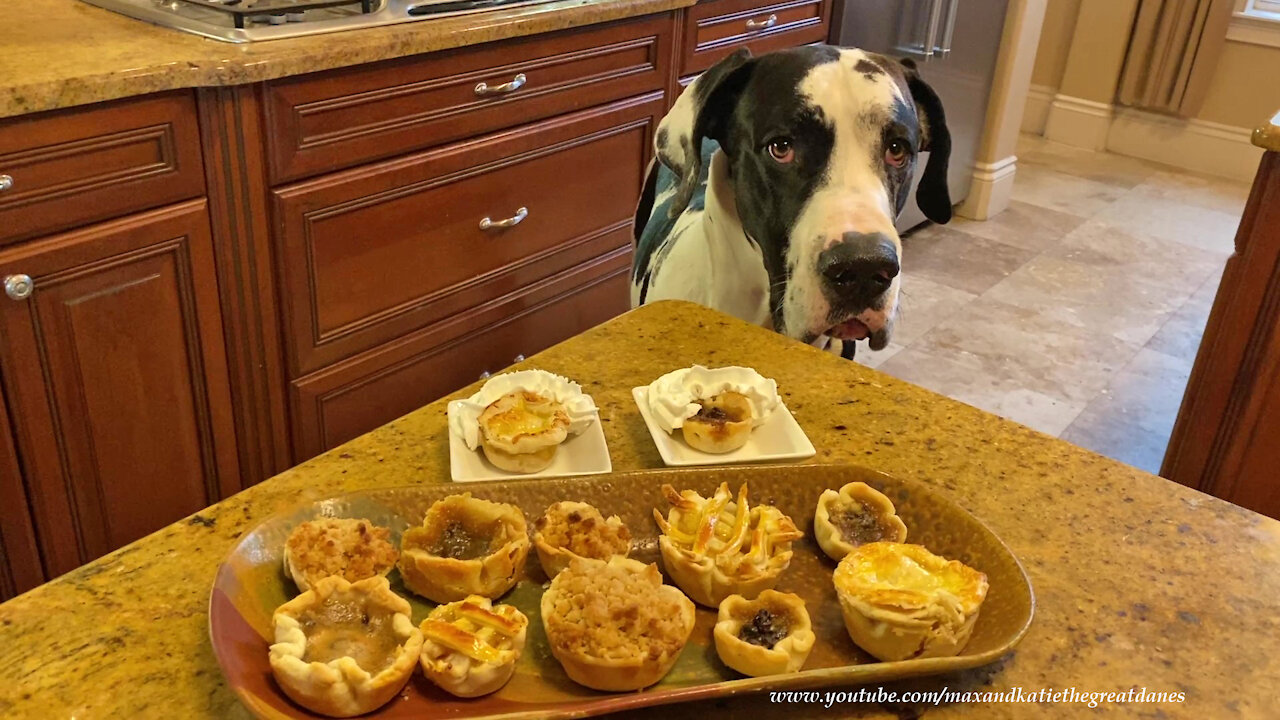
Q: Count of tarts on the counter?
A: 12